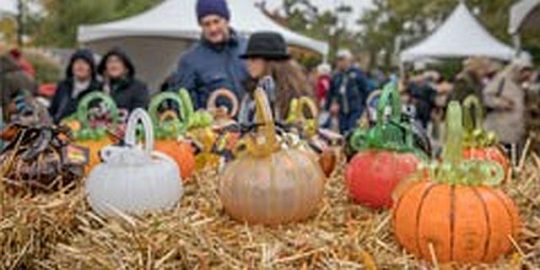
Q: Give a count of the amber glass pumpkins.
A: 1